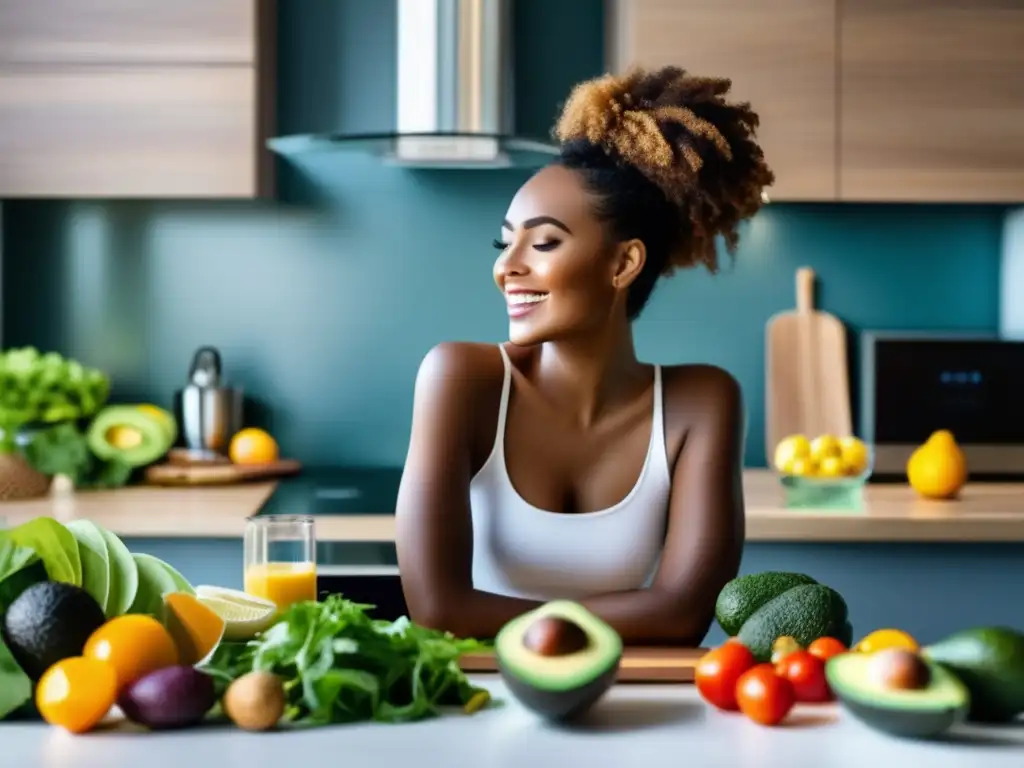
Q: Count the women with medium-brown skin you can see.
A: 1